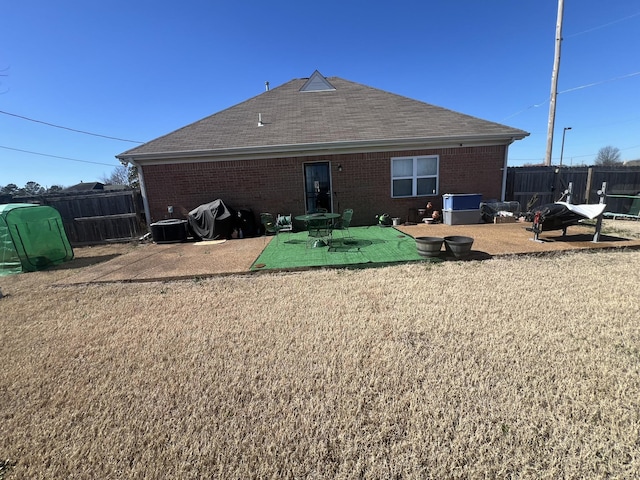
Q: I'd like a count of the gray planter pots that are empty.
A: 2